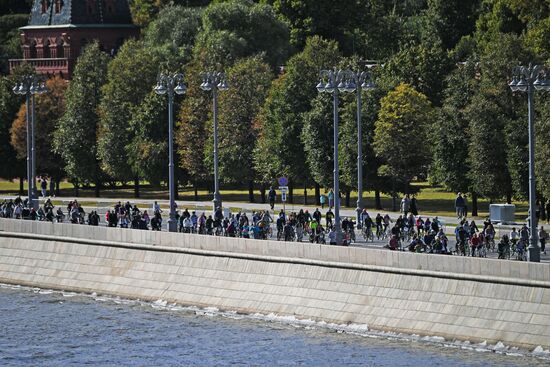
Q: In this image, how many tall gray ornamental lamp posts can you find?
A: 7